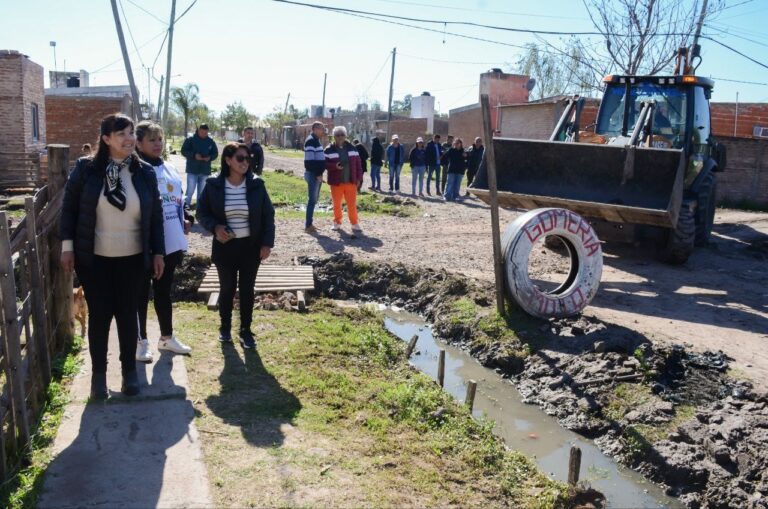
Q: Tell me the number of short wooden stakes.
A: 4